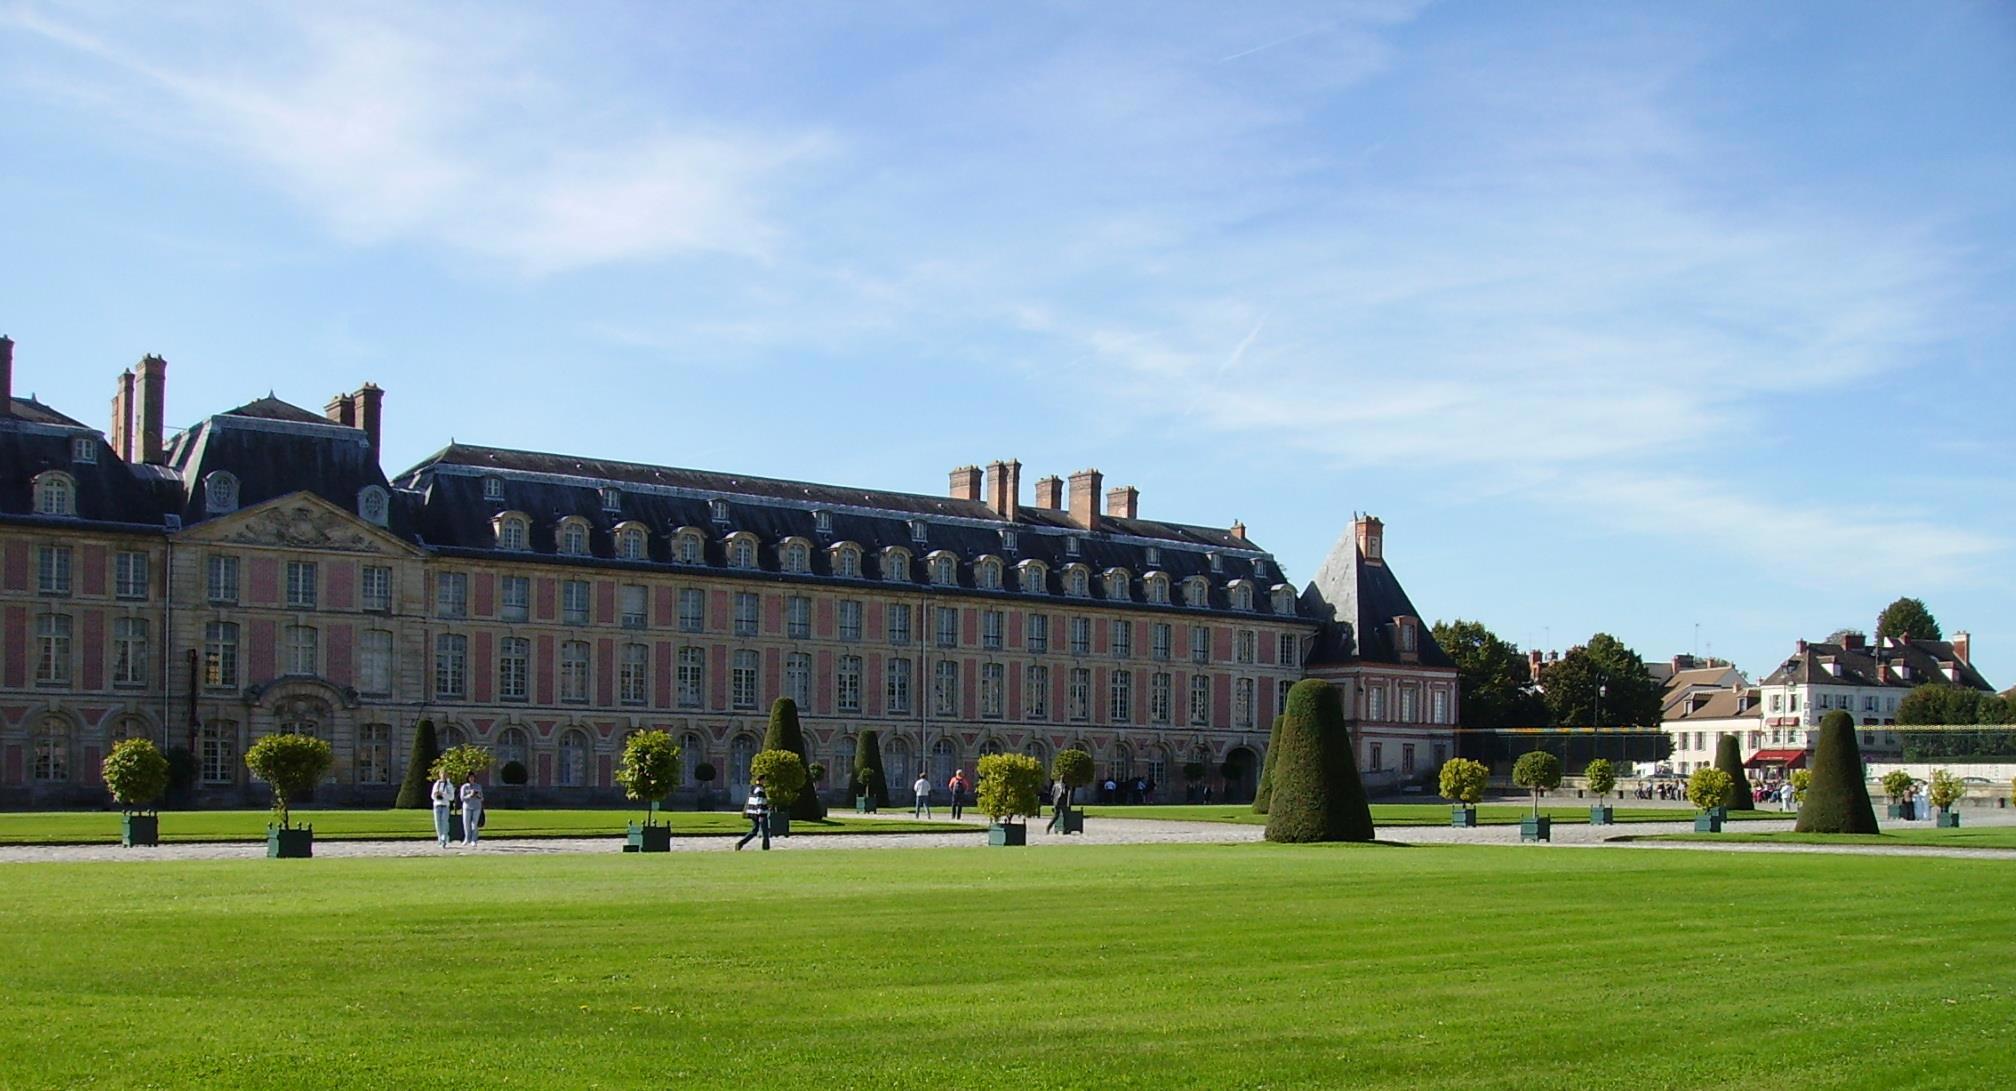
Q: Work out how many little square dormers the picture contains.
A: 11